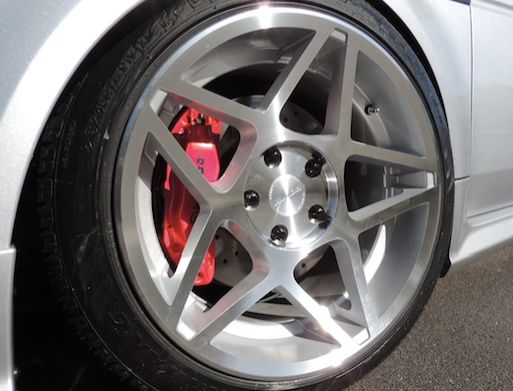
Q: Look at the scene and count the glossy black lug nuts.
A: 5